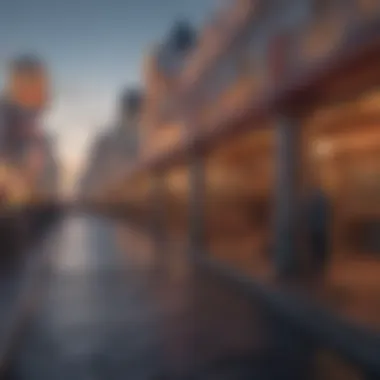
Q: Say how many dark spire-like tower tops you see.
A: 2